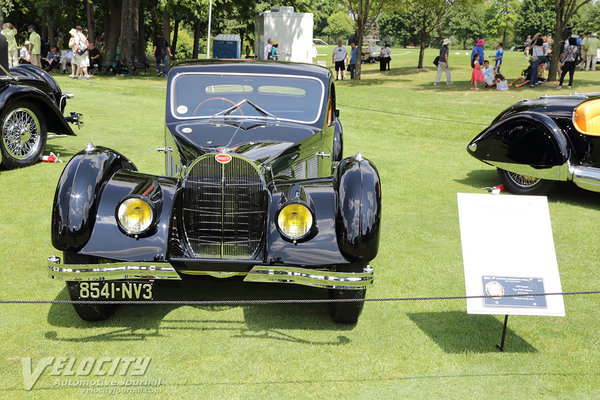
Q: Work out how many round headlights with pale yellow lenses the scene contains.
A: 2